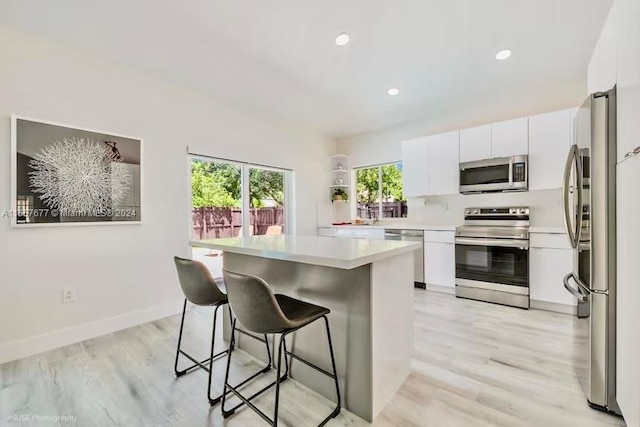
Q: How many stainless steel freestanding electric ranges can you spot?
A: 1